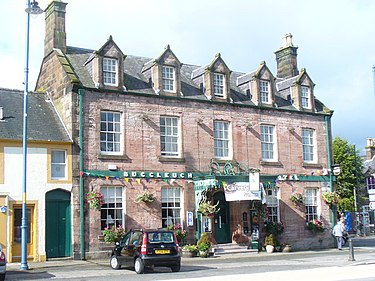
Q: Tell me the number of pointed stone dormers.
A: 5